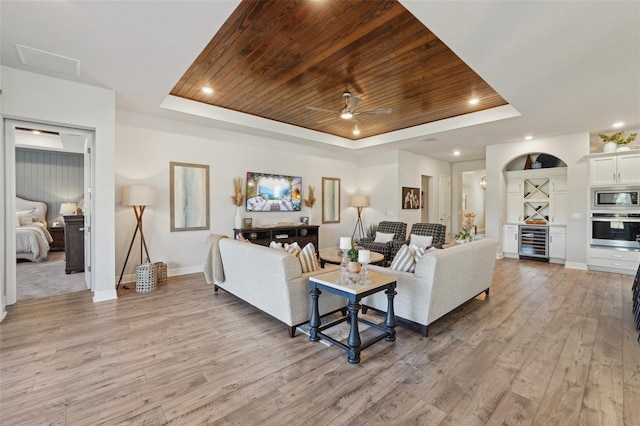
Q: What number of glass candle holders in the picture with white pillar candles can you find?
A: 2